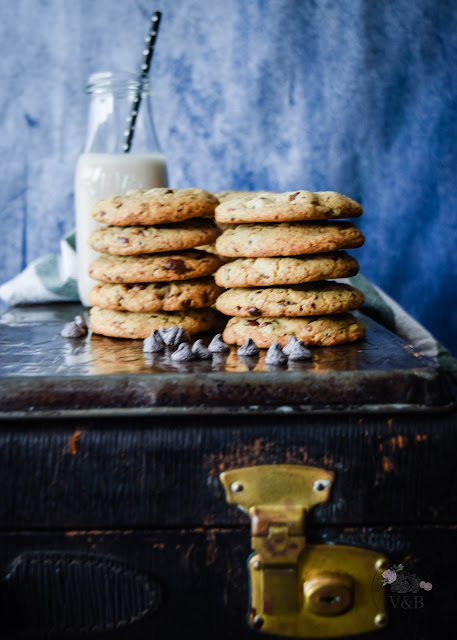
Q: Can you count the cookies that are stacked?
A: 10